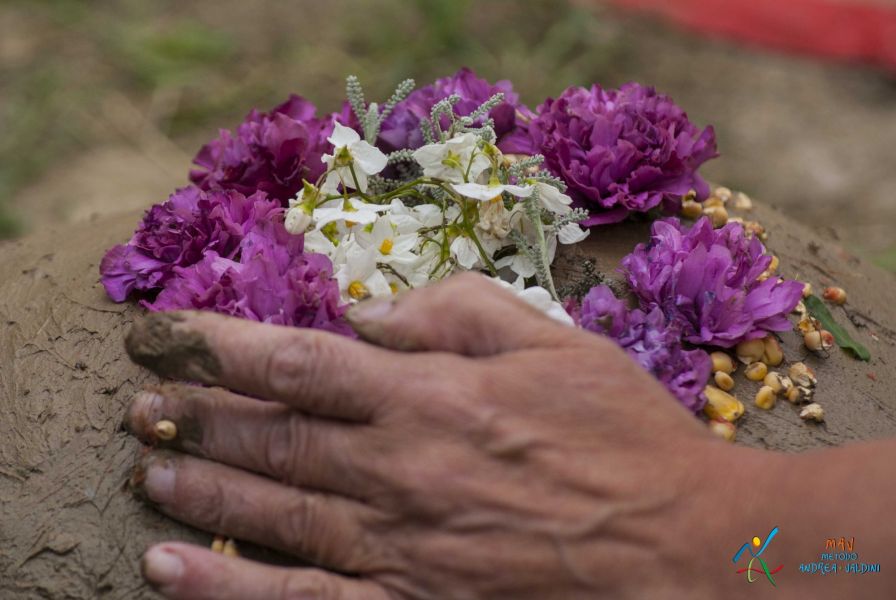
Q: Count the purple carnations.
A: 7